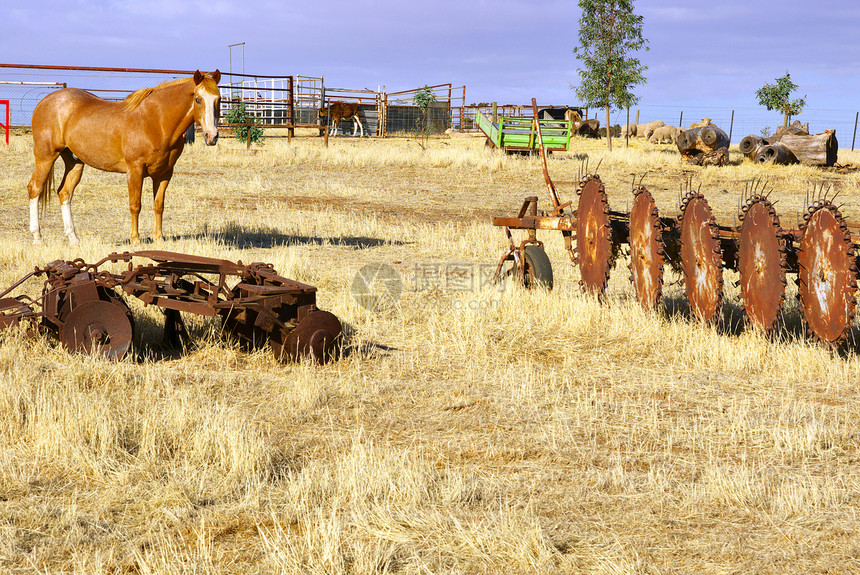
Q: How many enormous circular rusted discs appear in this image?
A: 5